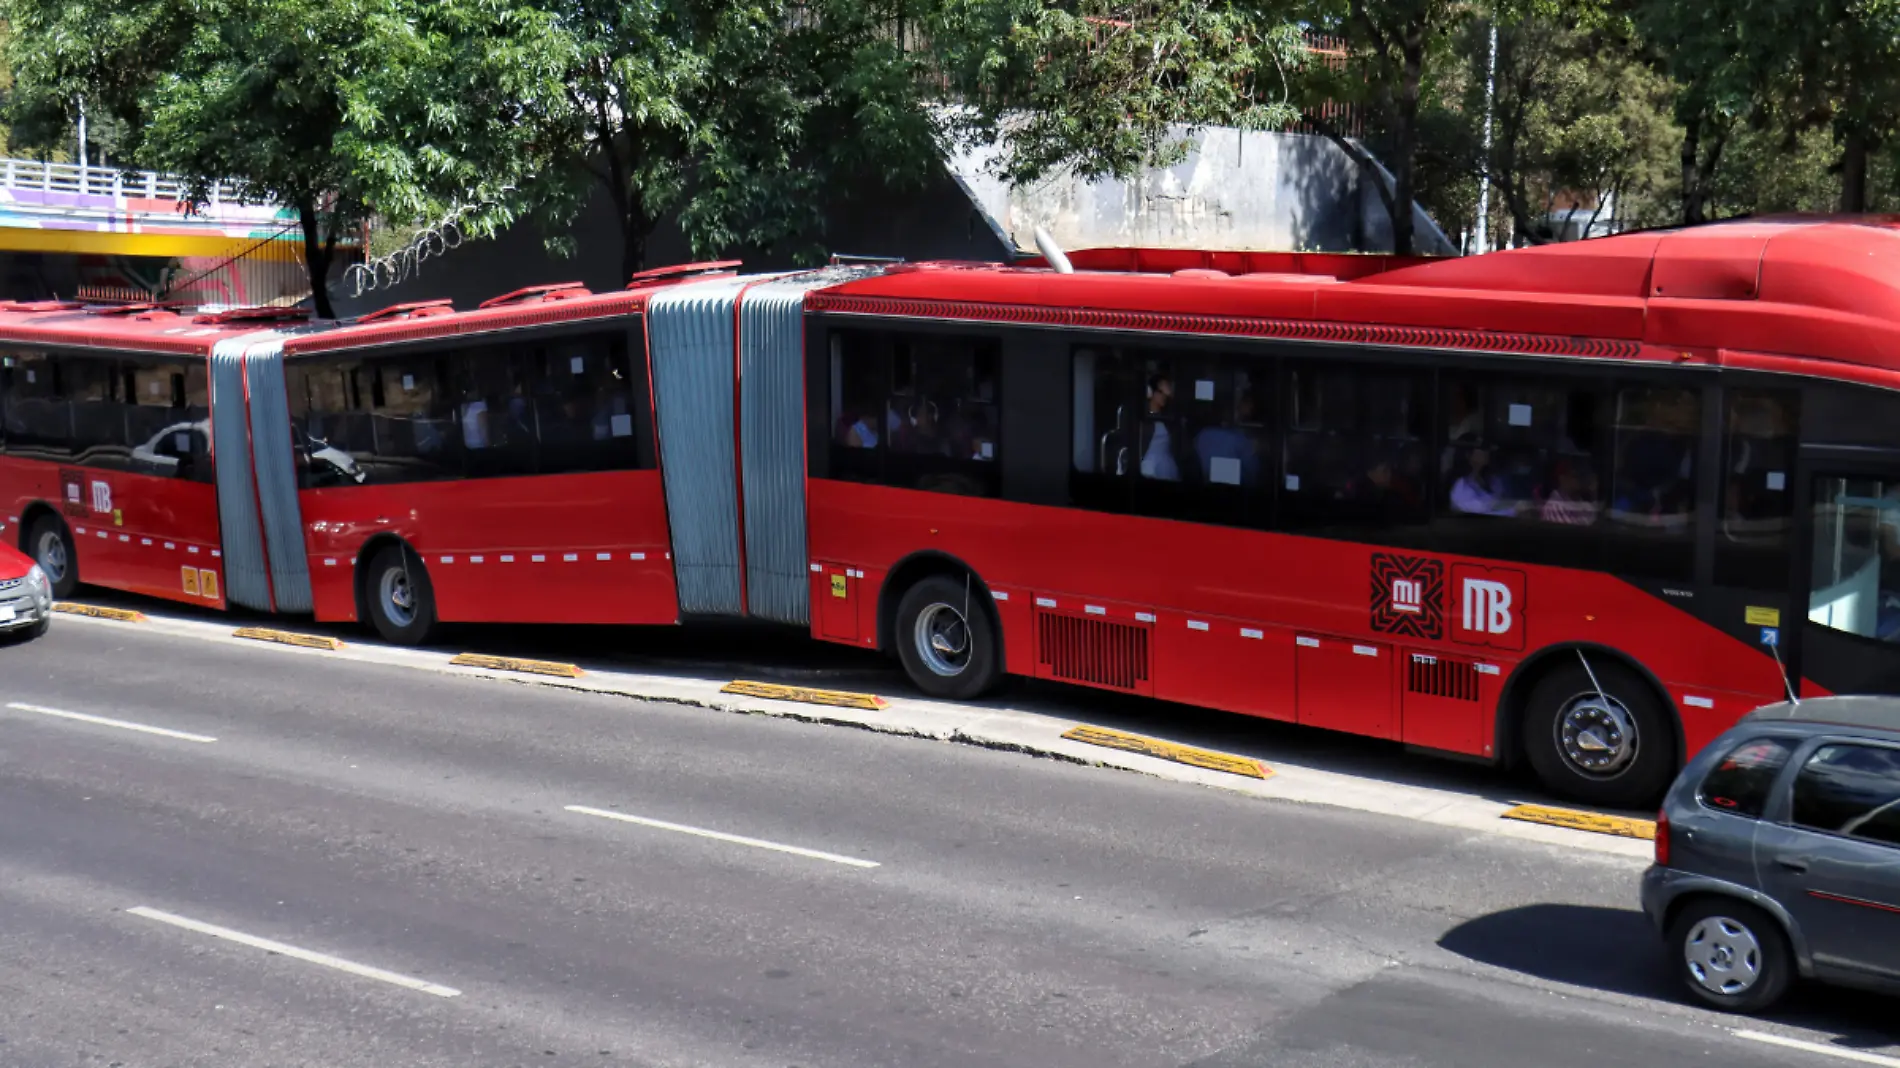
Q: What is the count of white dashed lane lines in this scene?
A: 4